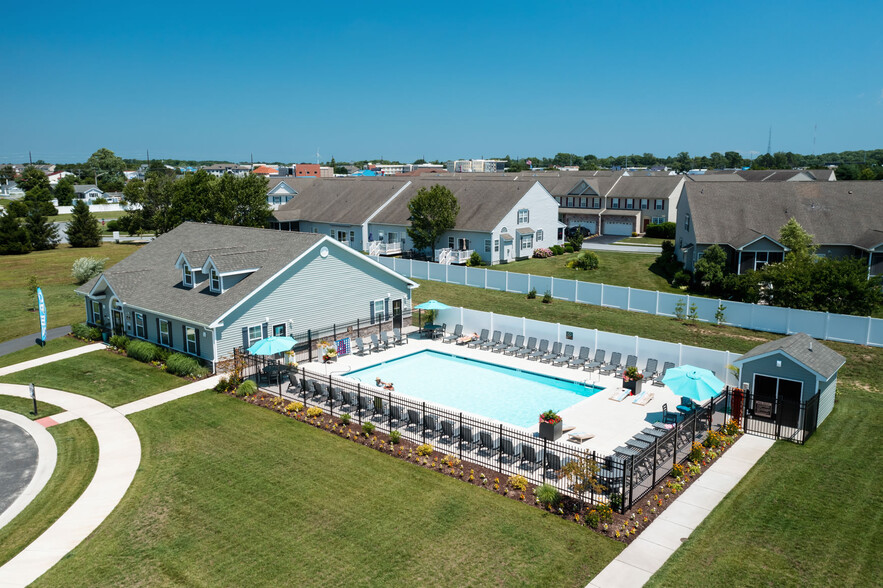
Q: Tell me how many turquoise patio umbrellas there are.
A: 3